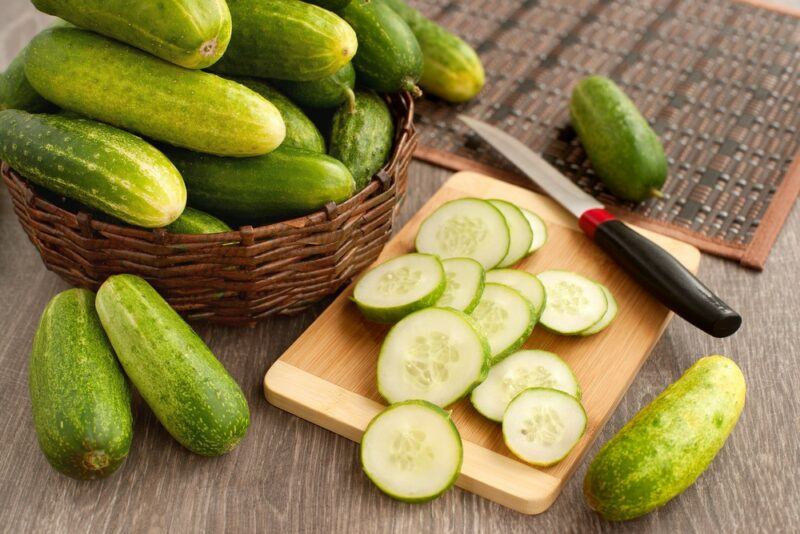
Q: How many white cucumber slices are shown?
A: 13